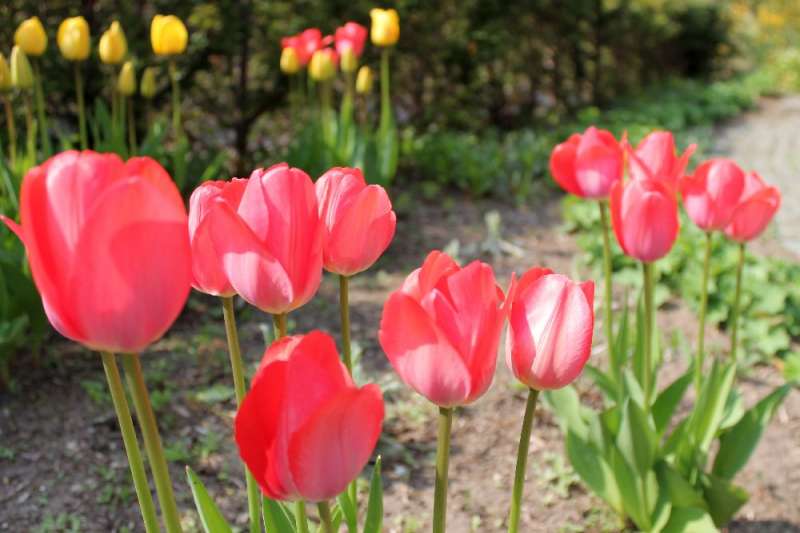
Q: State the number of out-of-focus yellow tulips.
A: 13